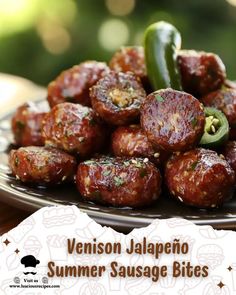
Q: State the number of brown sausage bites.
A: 13